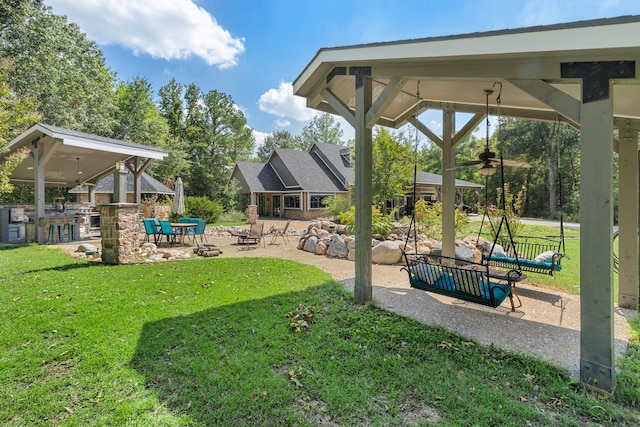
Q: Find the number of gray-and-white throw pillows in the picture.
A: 4